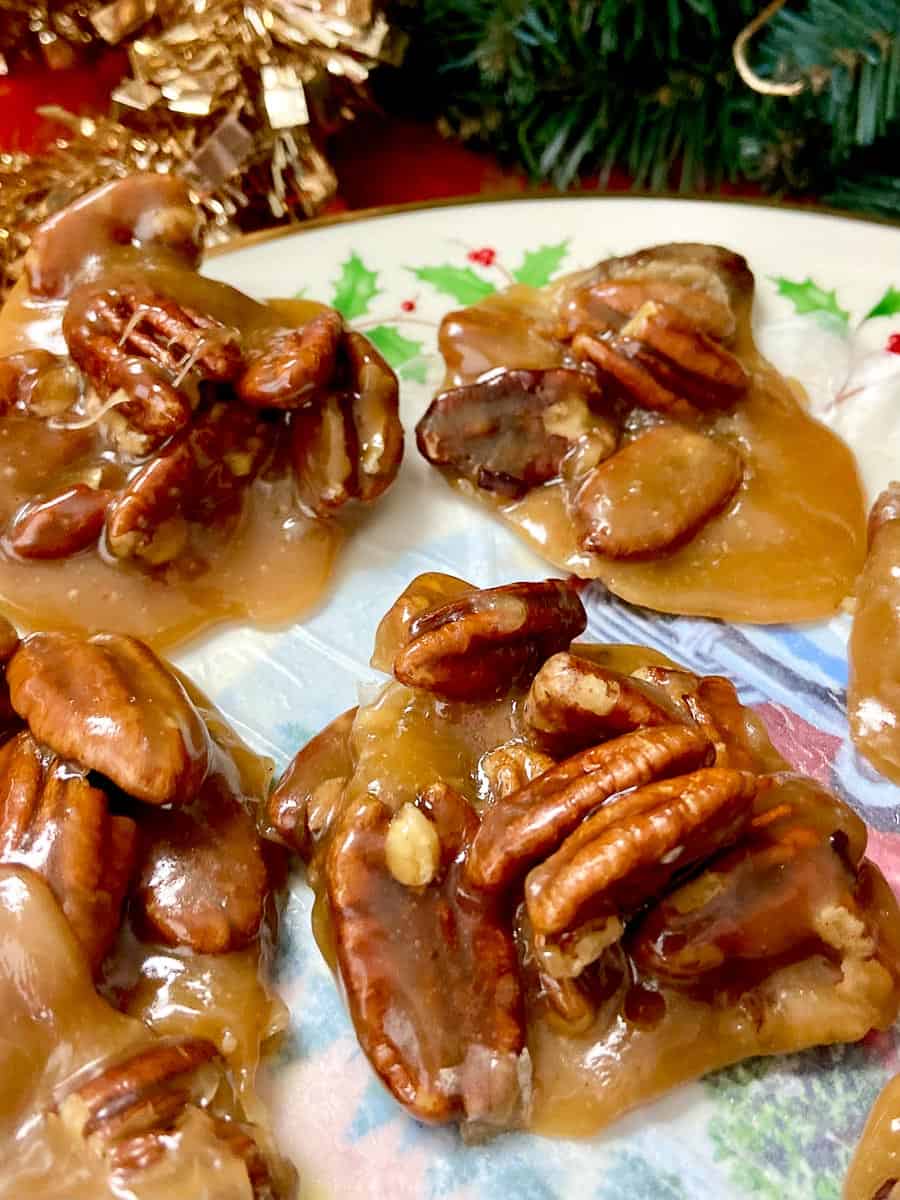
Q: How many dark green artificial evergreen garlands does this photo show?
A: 1